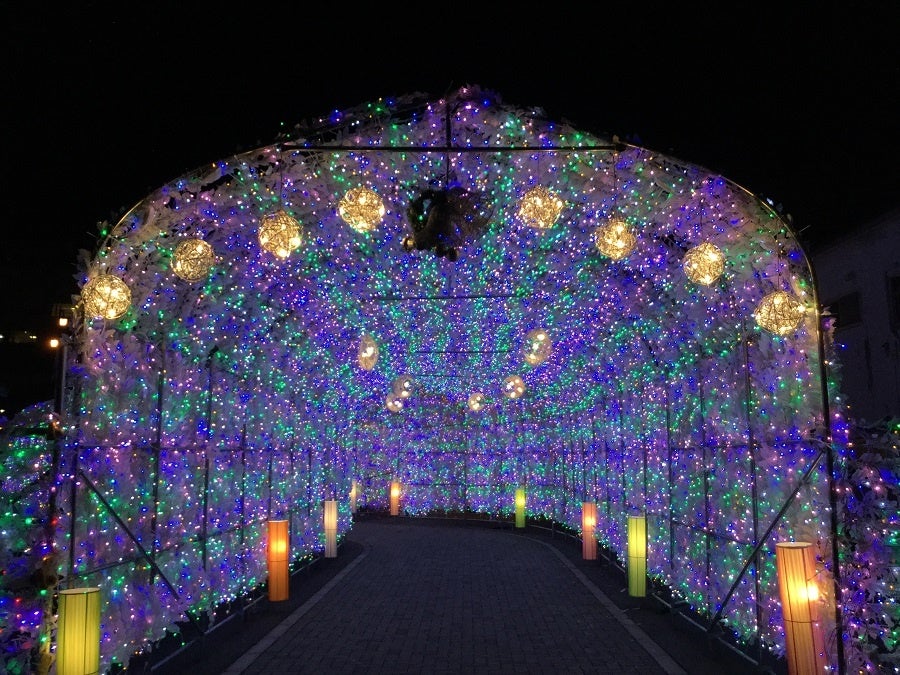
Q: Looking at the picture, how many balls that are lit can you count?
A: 14